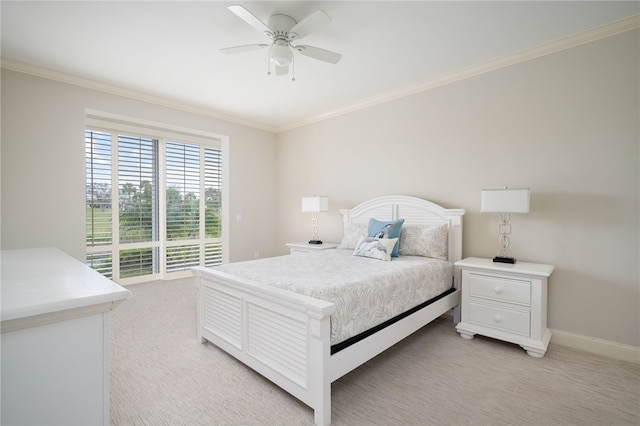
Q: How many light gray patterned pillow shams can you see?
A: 2